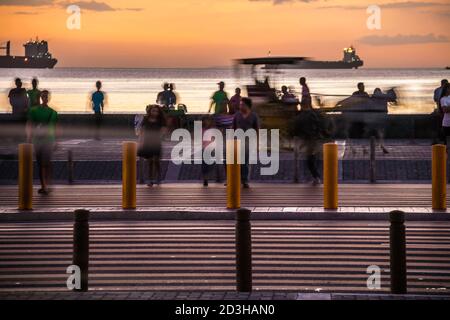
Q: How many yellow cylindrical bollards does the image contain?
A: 5